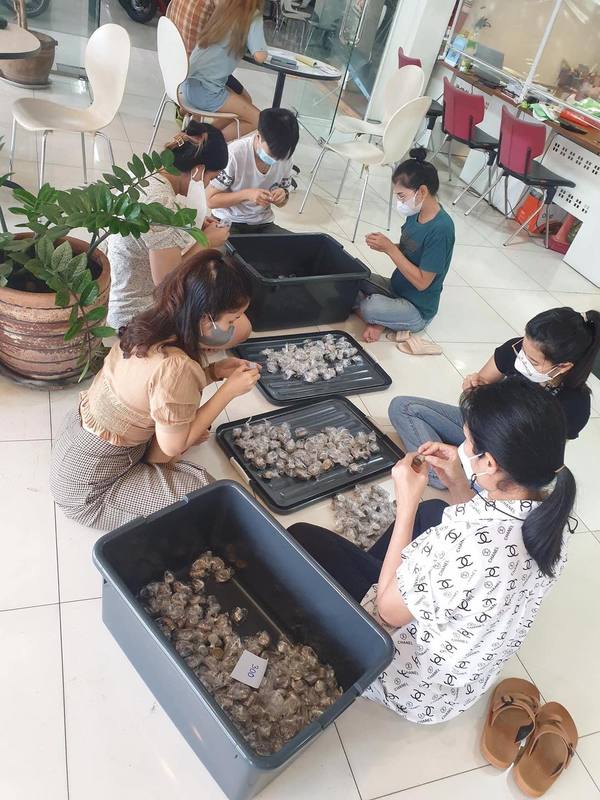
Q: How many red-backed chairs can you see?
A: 3